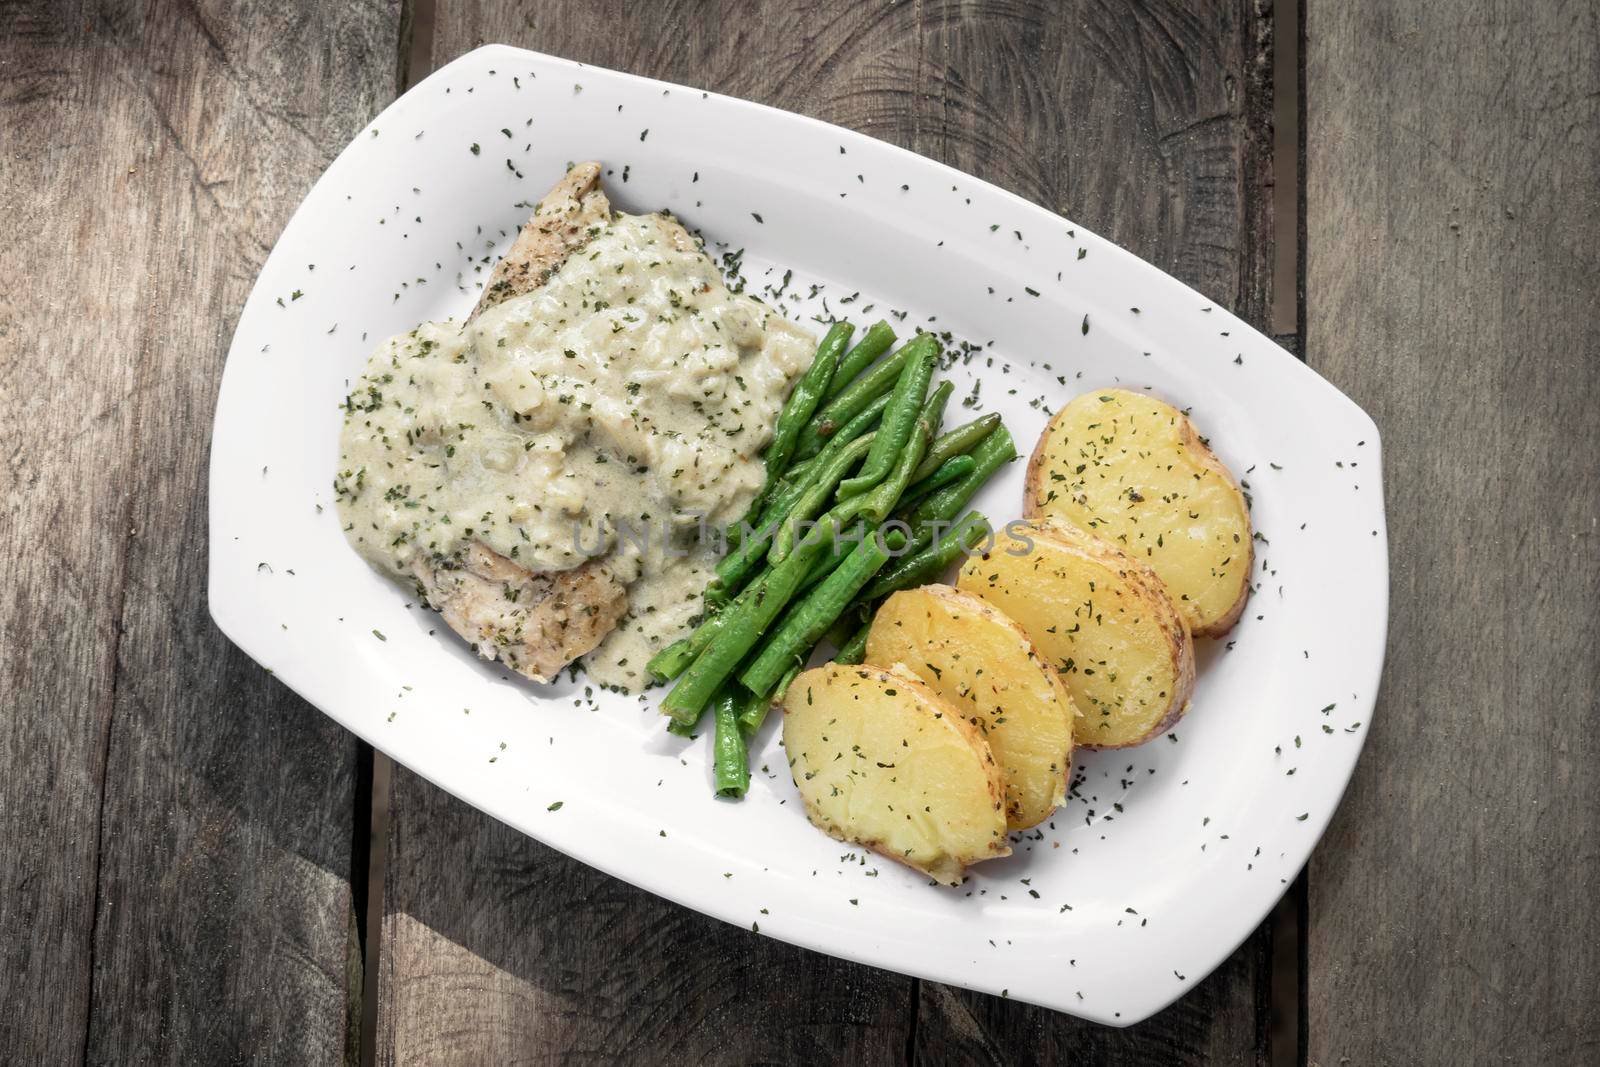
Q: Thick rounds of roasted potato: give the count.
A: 4